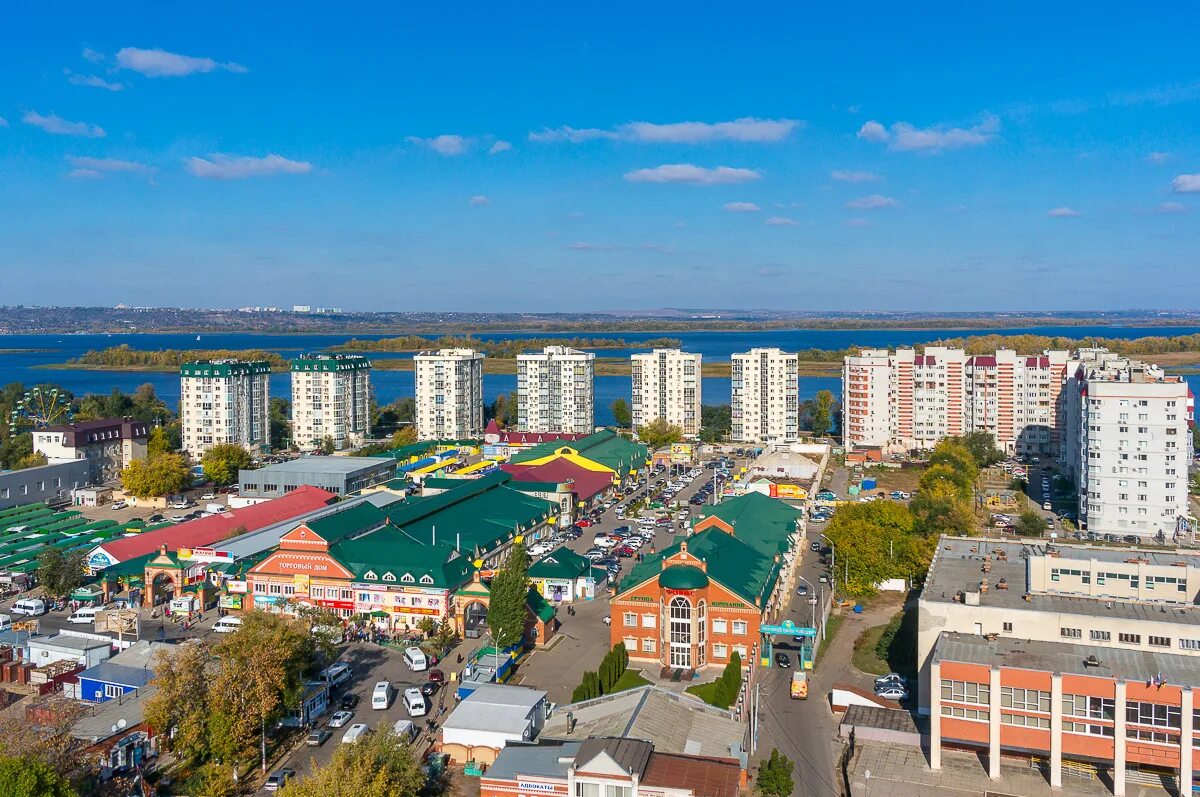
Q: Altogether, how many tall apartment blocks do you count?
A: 8